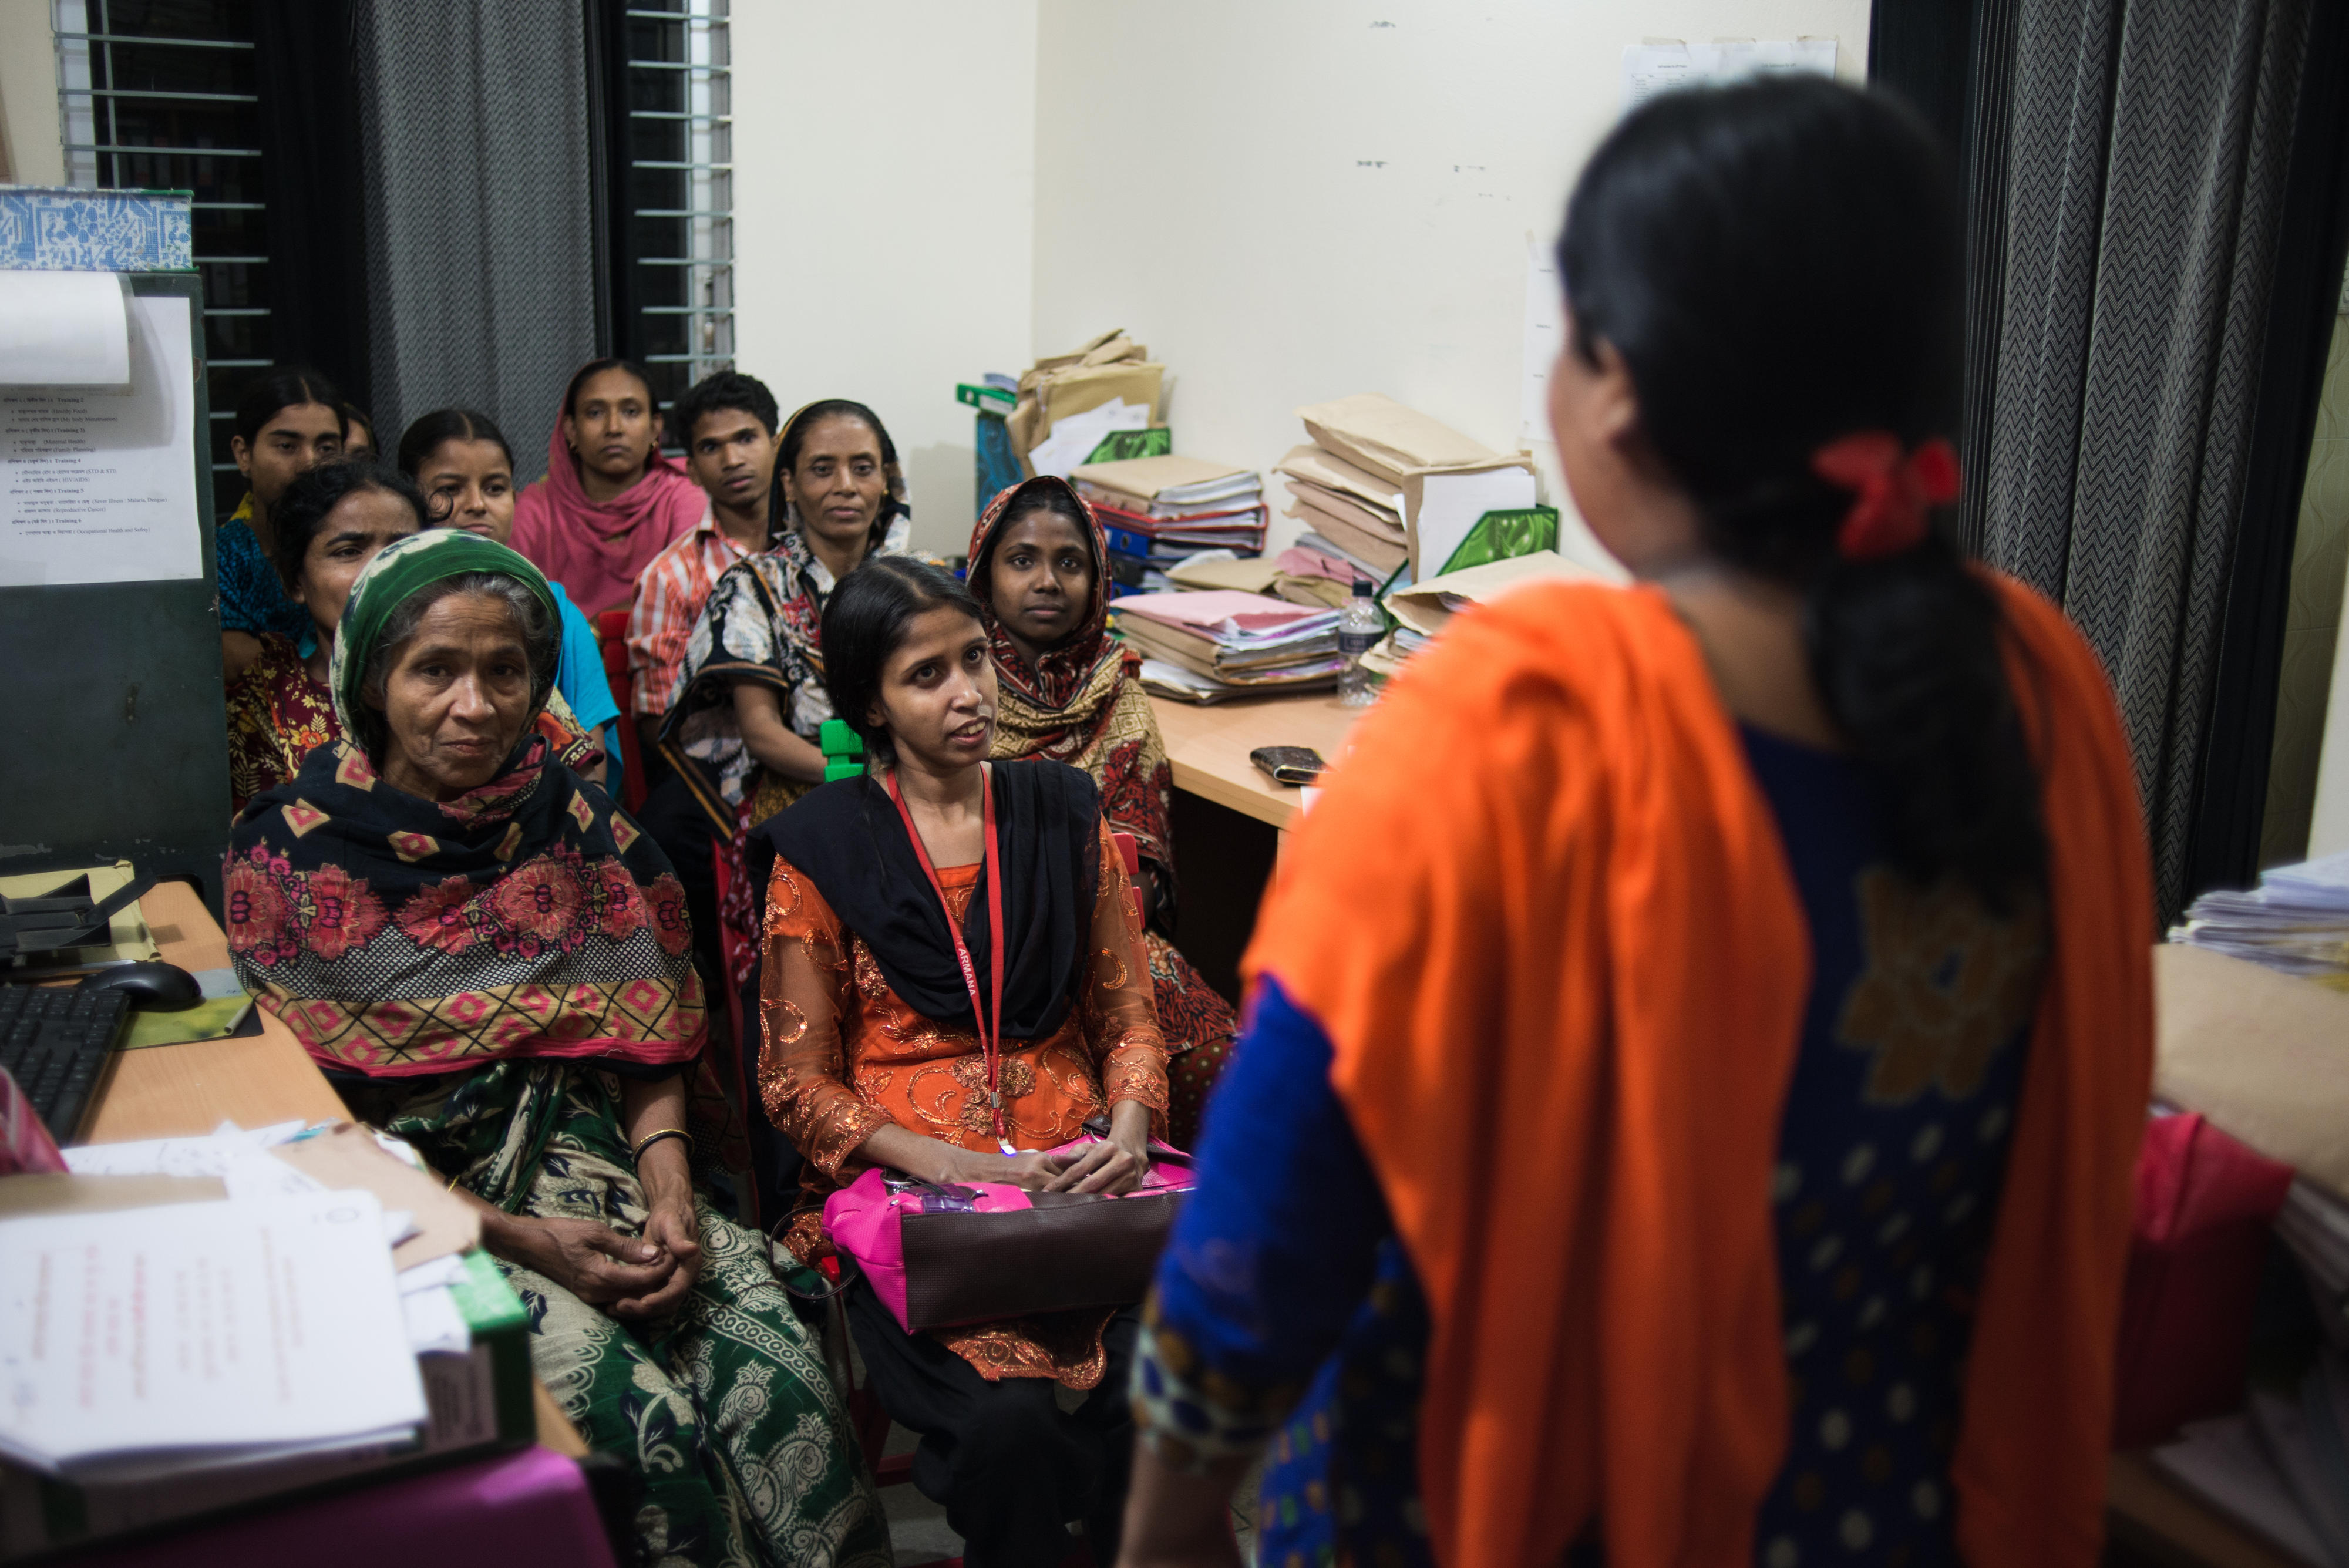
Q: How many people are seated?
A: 10